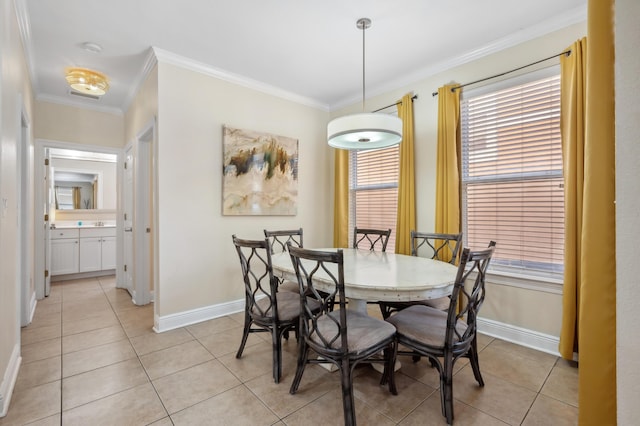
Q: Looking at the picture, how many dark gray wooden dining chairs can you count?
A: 6